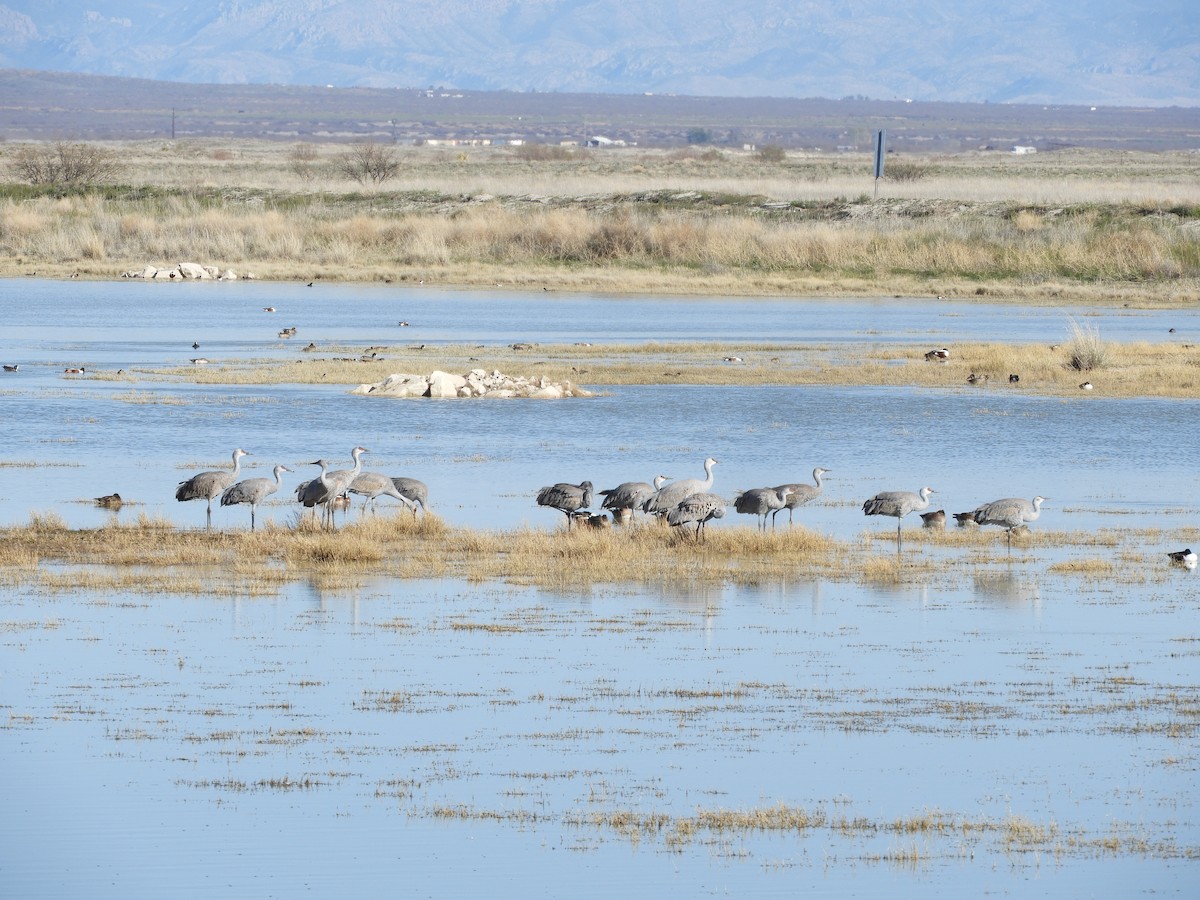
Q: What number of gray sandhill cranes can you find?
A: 14